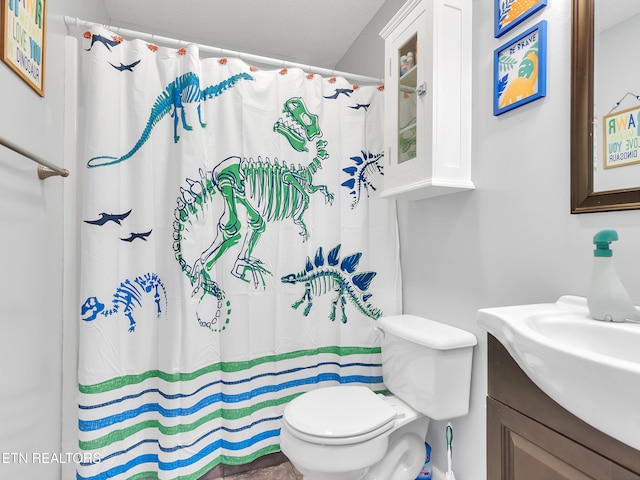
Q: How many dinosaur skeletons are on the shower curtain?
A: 5